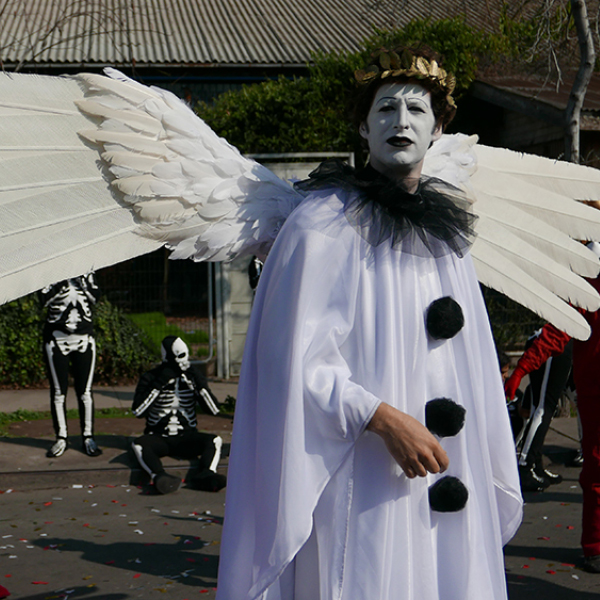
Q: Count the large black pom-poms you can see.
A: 3